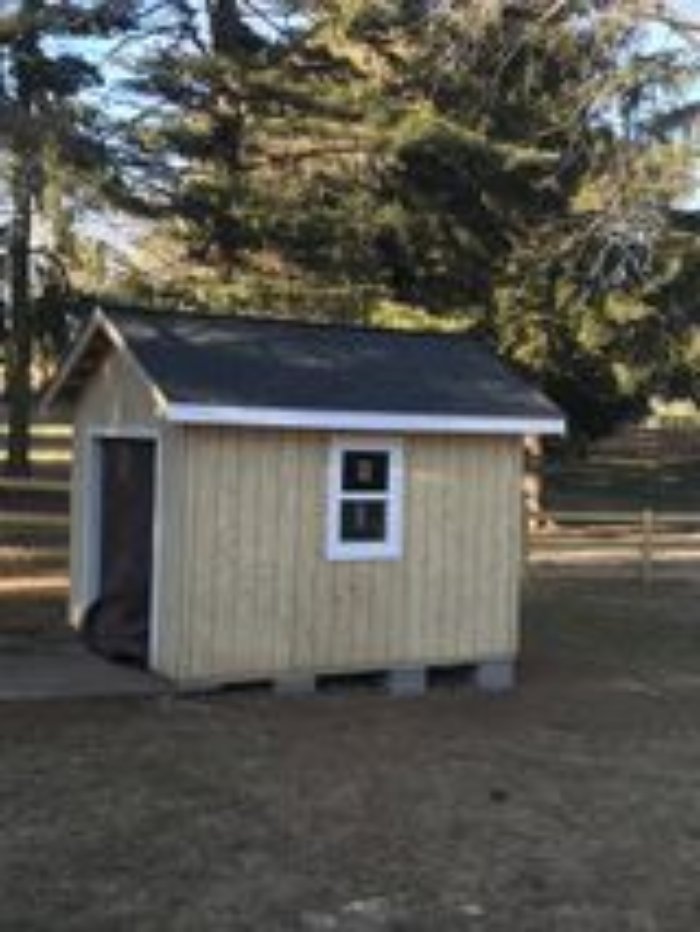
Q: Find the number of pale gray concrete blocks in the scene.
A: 3